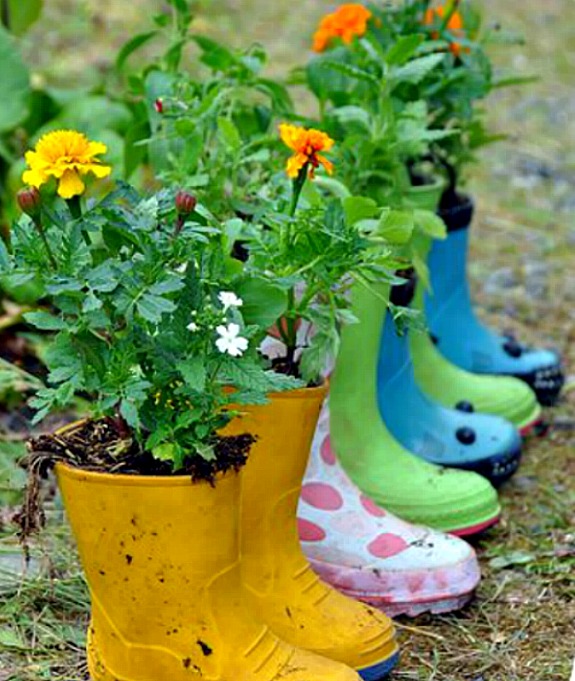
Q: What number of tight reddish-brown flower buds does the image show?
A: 2